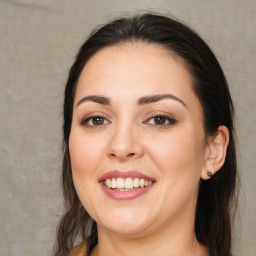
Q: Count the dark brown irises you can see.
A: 2